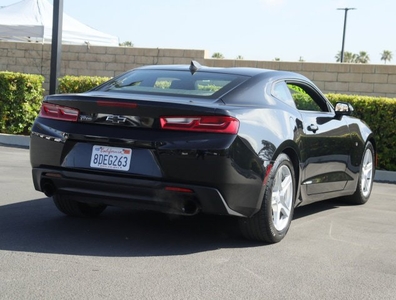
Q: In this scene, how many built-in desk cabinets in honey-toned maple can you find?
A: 0